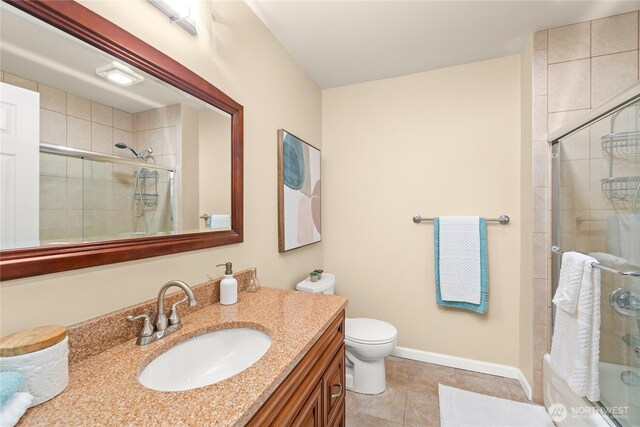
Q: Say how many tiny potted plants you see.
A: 2